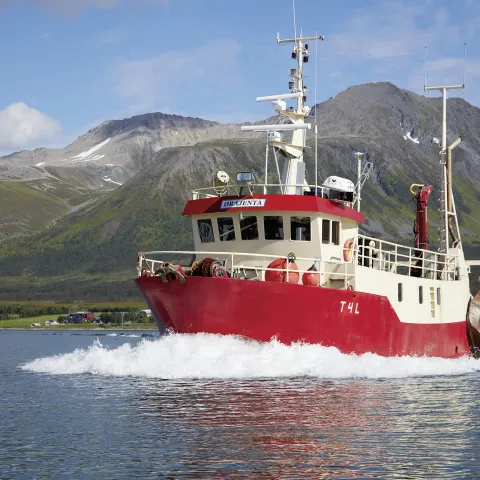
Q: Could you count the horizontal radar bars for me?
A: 2